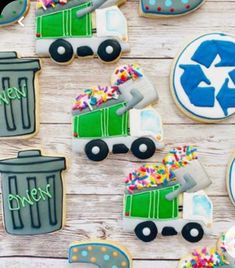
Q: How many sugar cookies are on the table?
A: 11